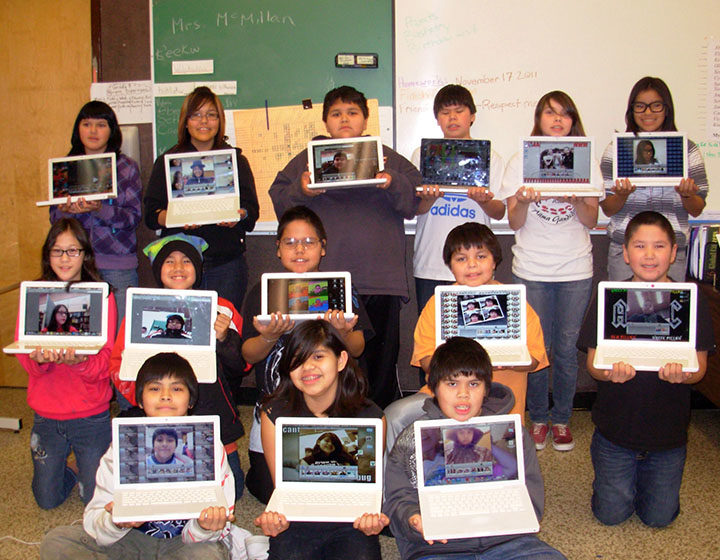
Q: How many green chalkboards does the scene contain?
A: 1